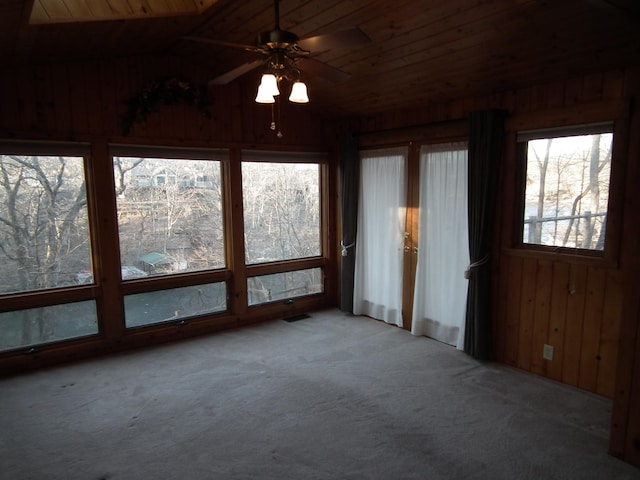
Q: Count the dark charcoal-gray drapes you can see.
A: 2